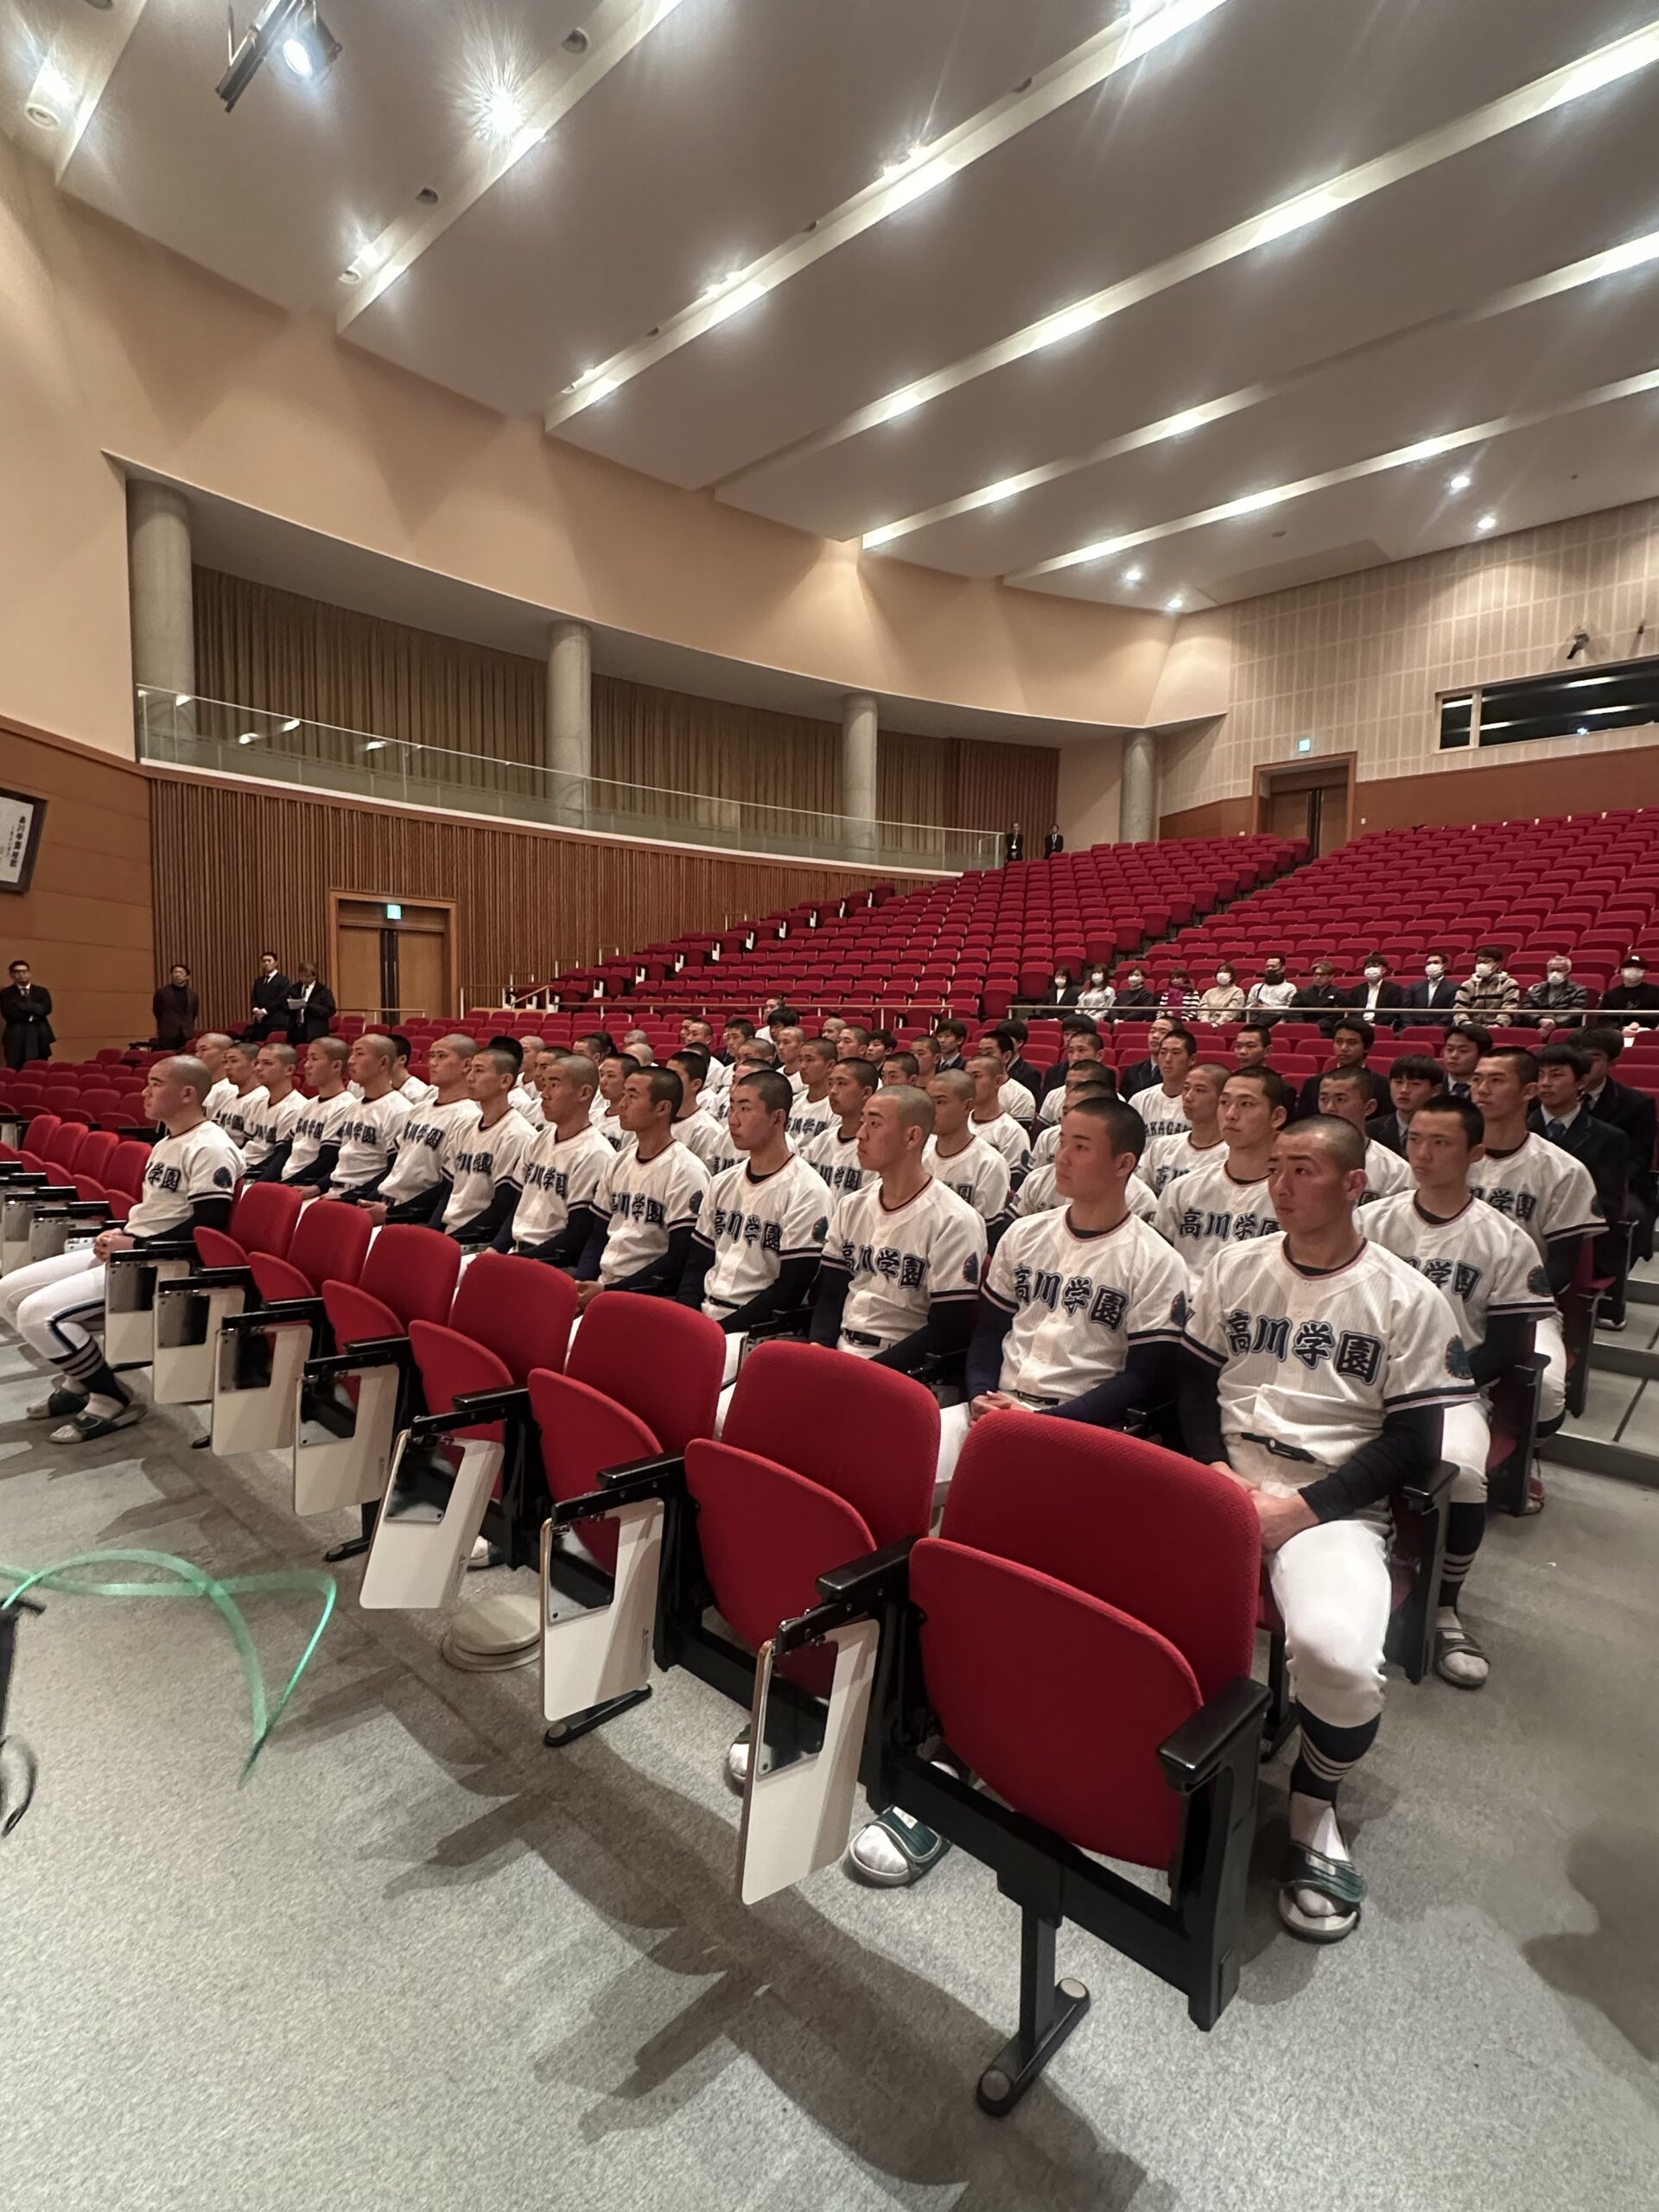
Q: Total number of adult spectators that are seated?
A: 12